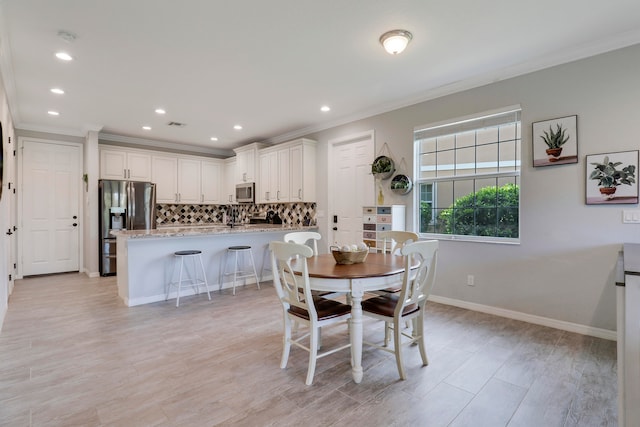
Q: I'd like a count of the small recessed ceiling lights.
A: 8